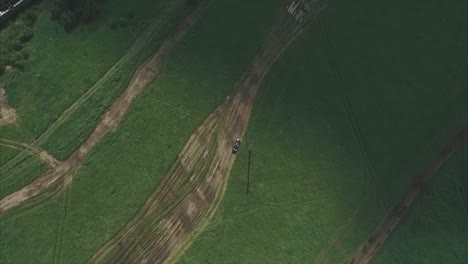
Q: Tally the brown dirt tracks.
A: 3